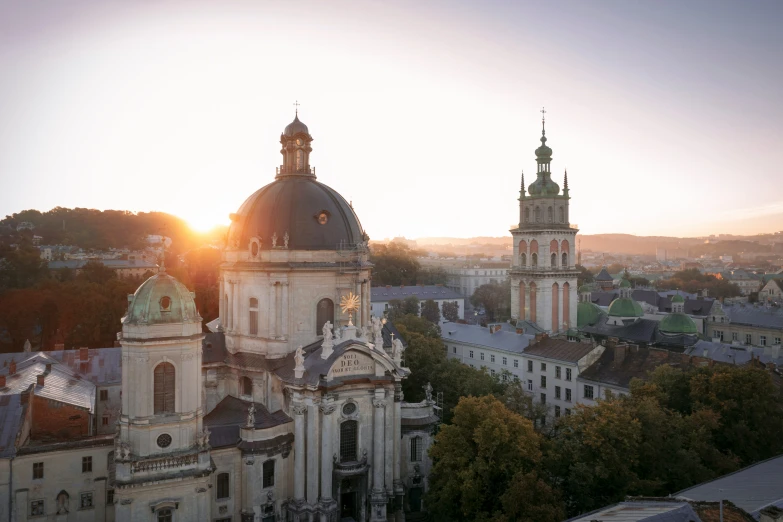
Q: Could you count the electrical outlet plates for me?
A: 0